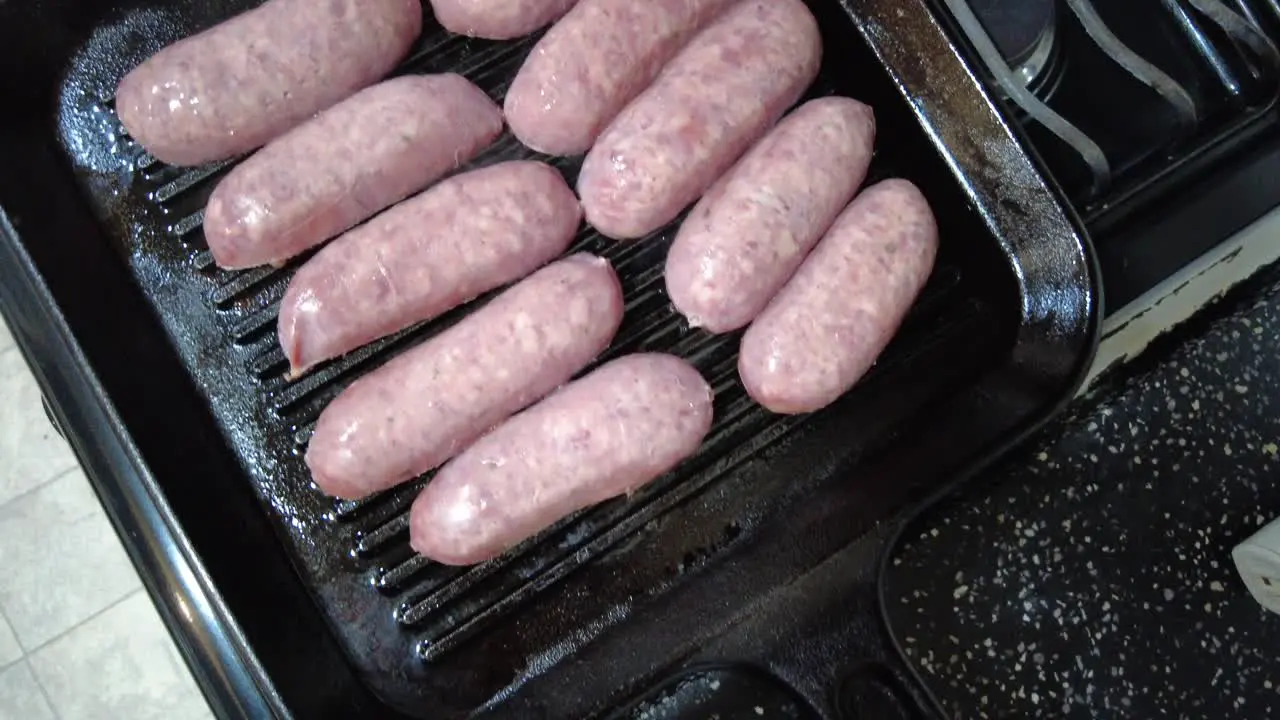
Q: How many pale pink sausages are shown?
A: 10